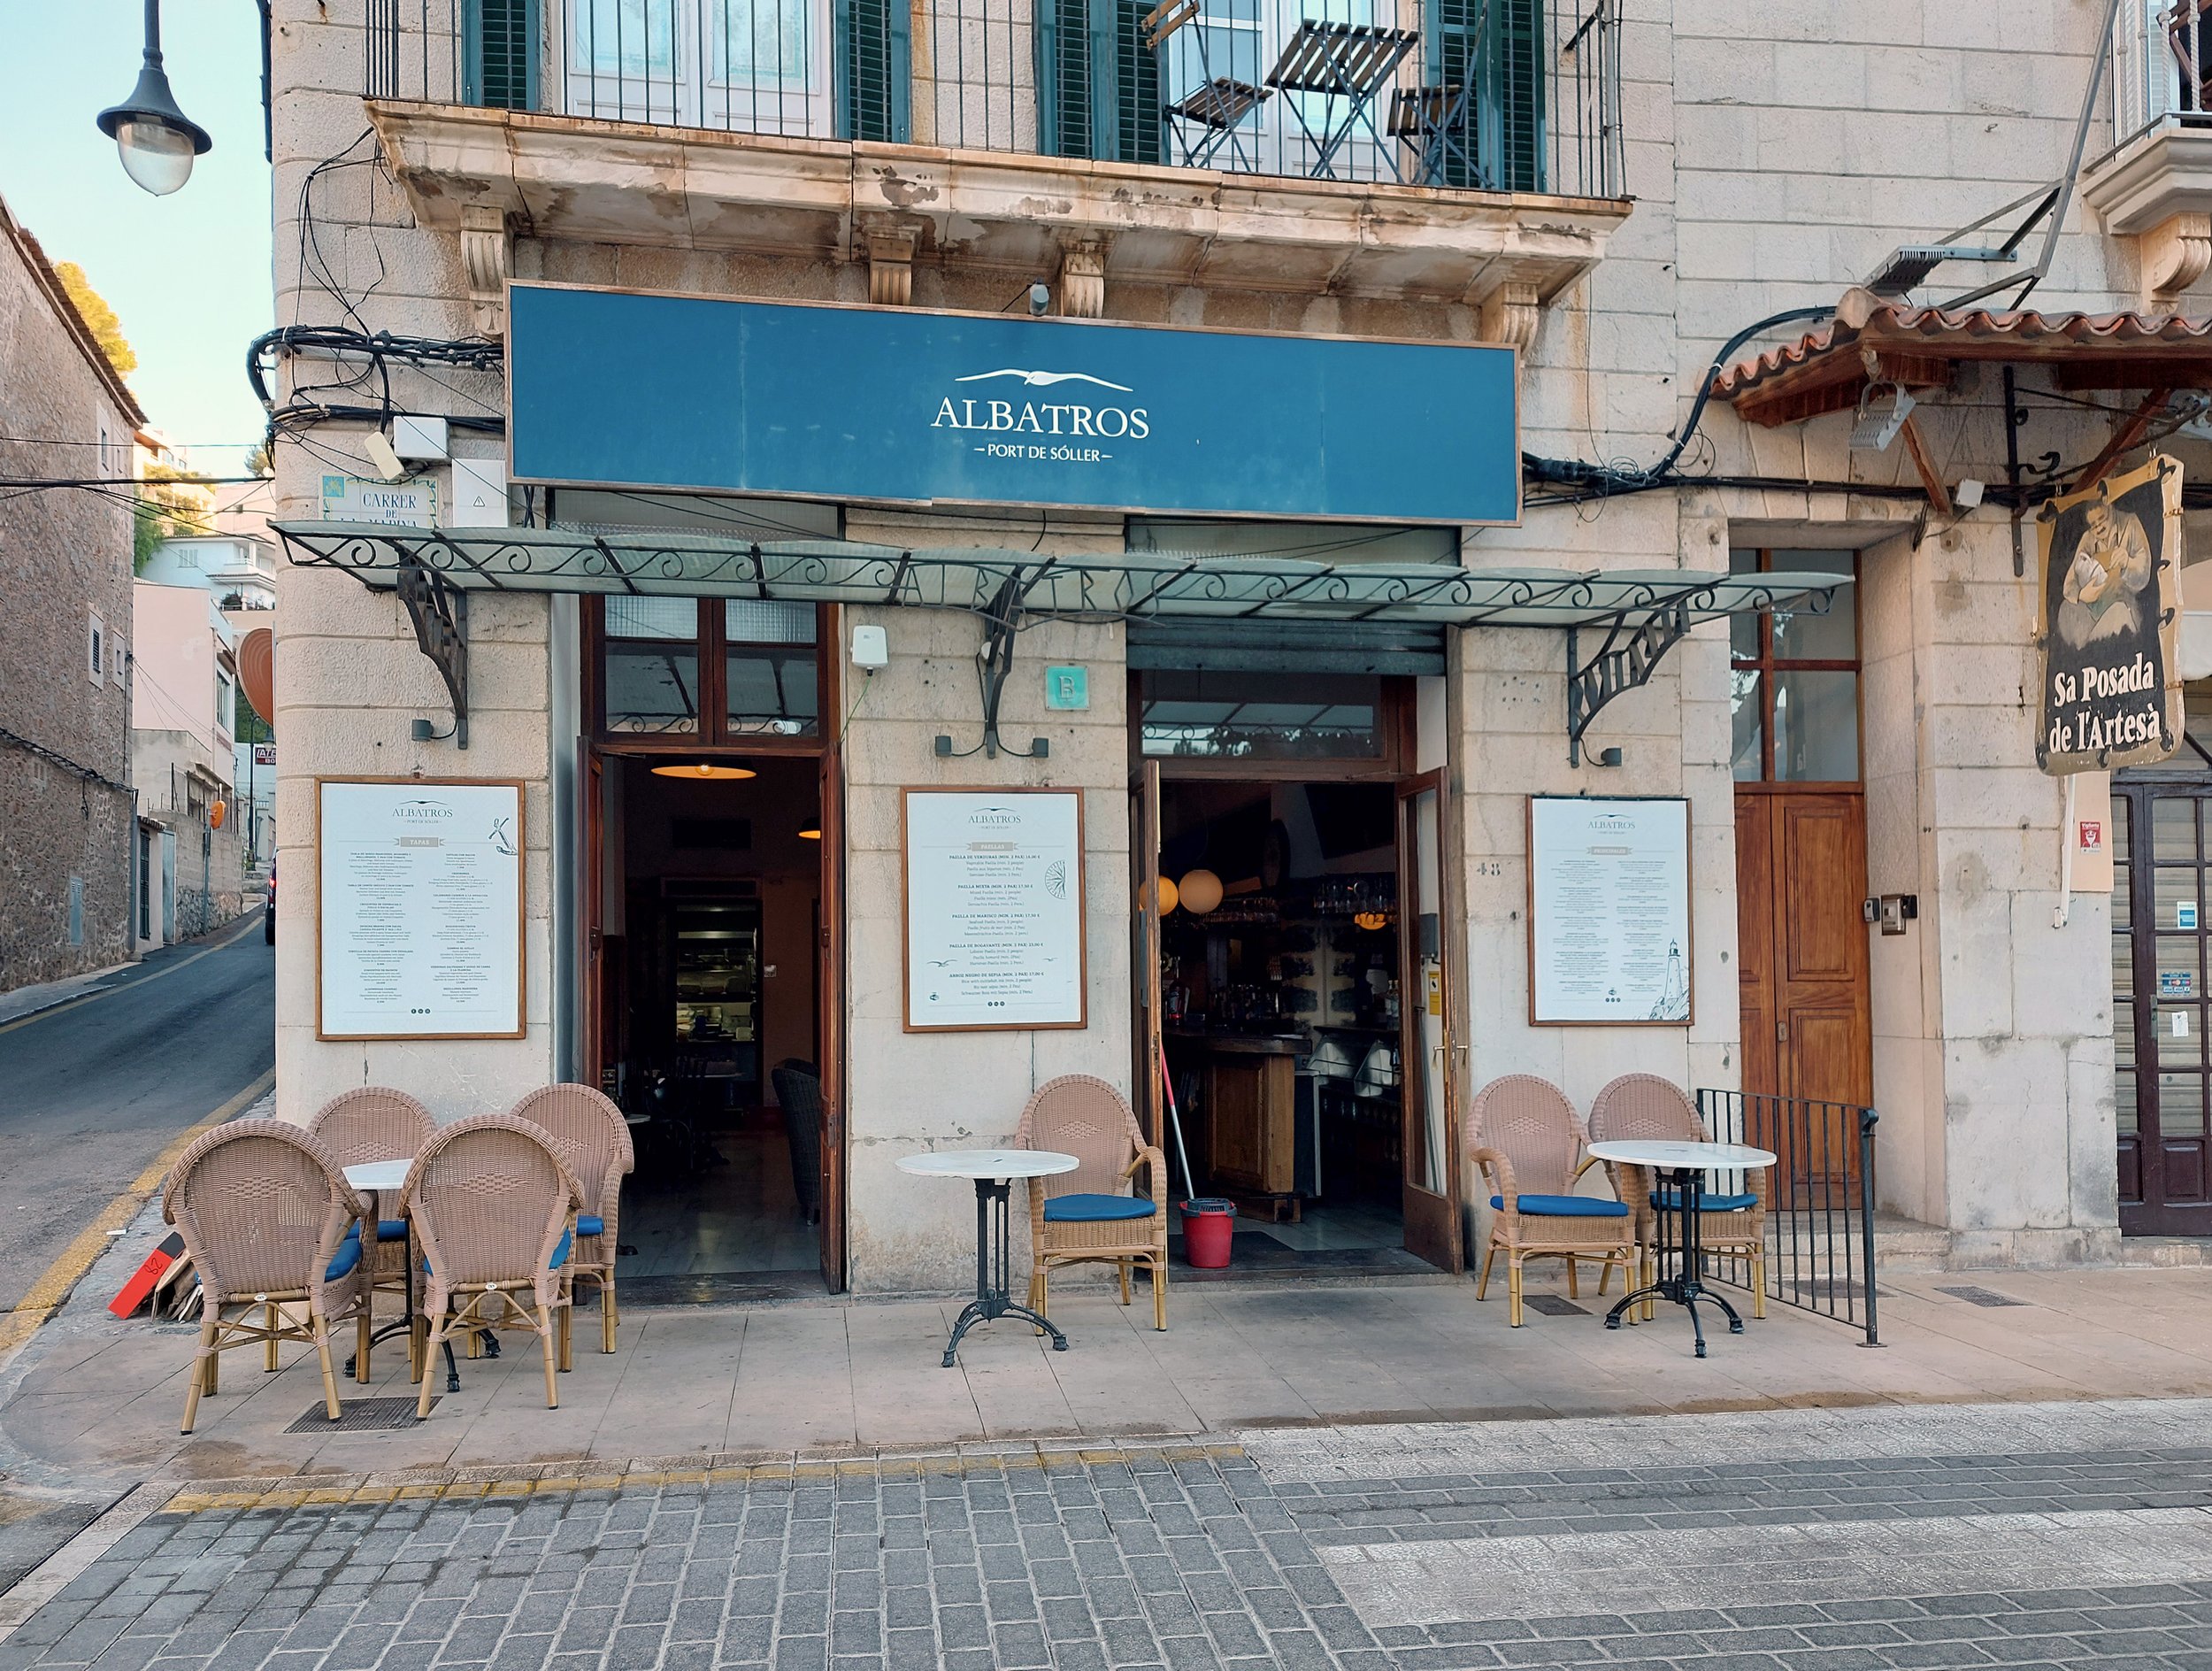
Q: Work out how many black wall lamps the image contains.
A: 4